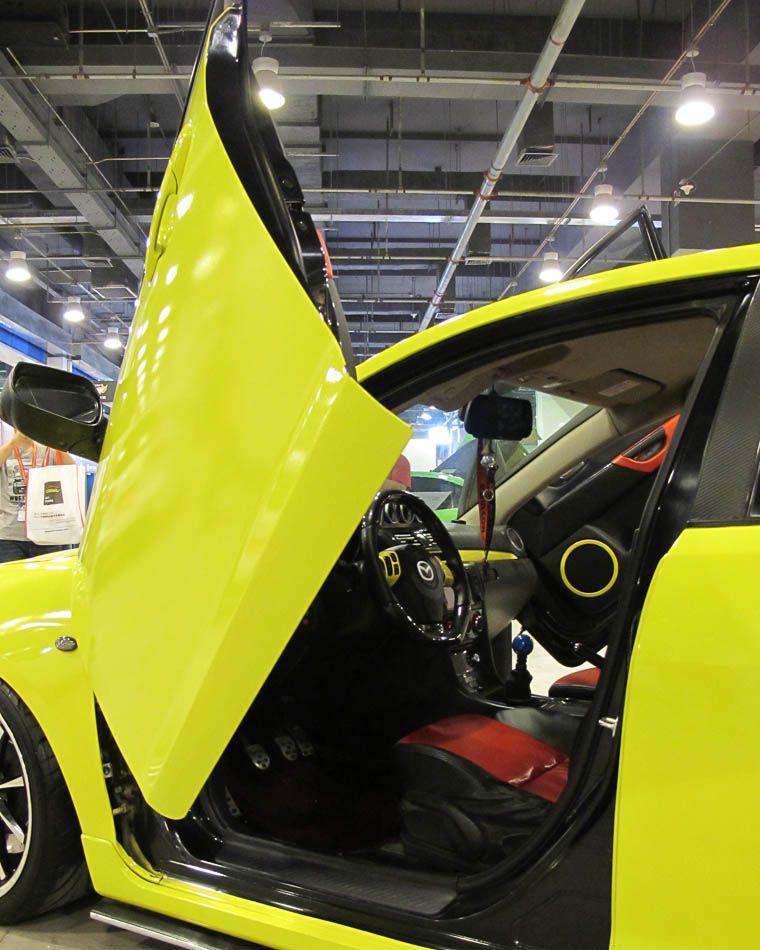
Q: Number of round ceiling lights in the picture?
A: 7